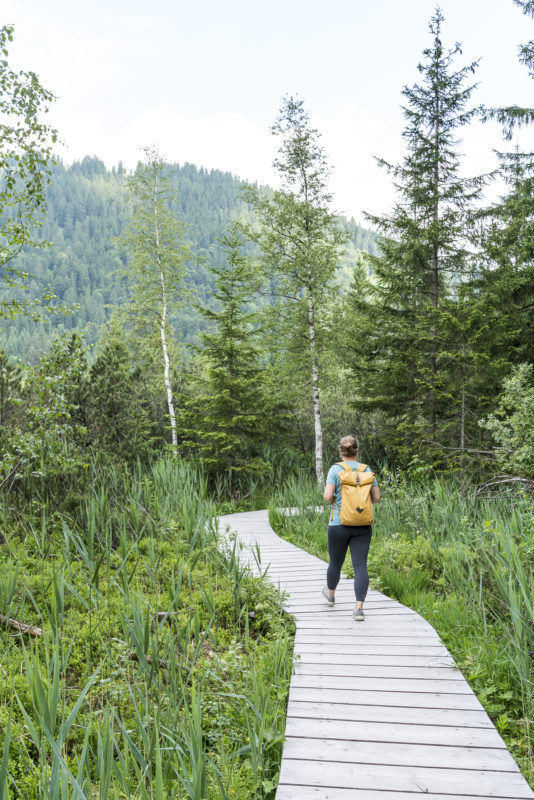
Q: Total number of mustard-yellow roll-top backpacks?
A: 1